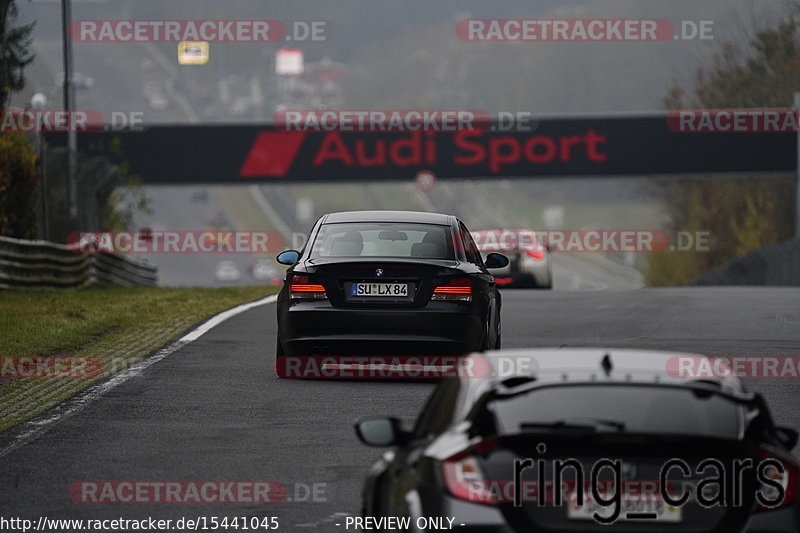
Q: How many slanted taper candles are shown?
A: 0